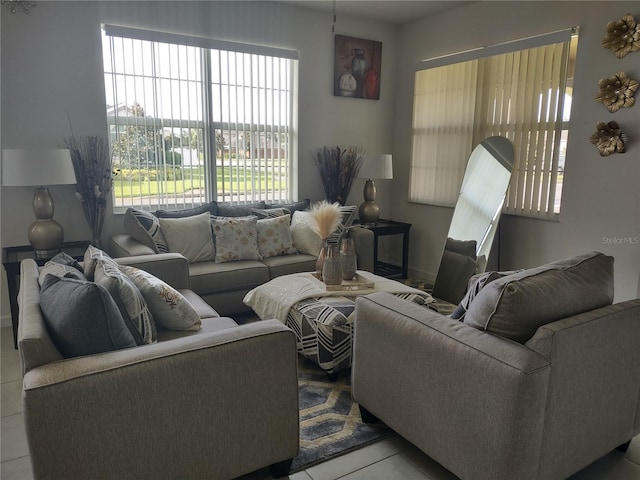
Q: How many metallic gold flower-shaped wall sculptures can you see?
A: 3